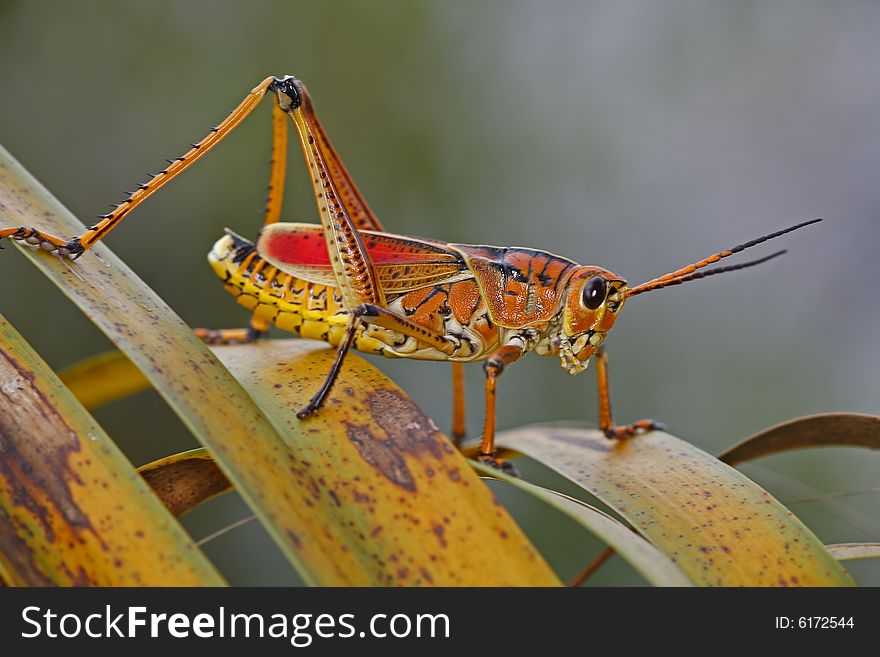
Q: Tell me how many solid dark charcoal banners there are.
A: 1